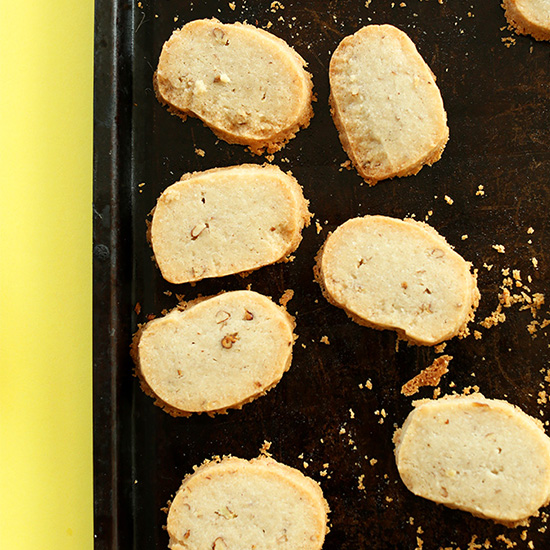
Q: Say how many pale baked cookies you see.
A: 8